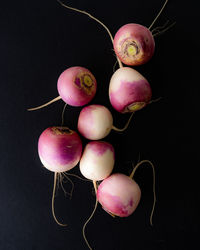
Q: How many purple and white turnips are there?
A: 7